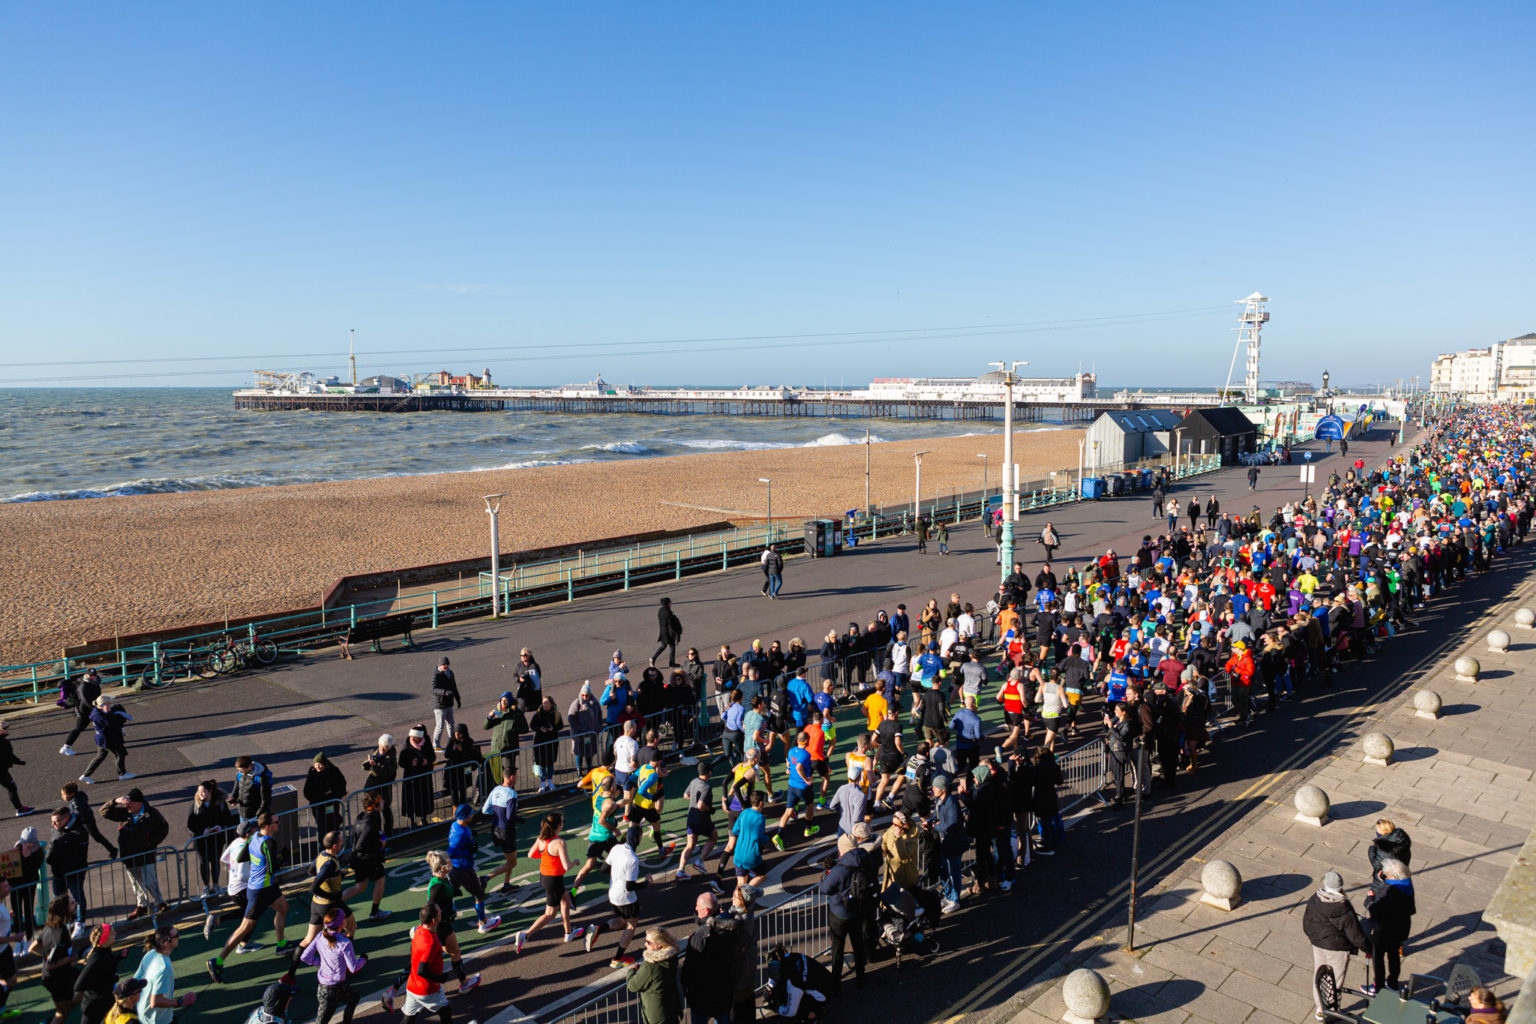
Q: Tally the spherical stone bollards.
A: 8